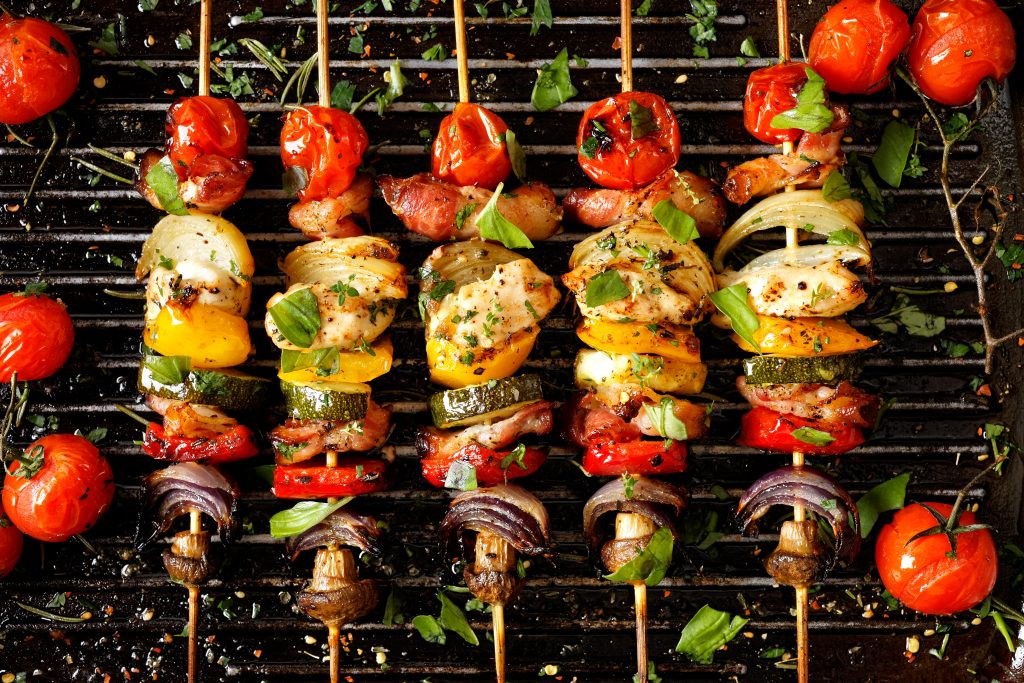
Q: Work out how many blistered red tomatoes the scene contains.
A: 12